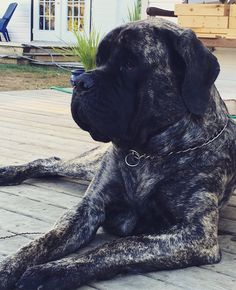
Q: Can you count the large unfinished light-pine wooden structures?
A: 1